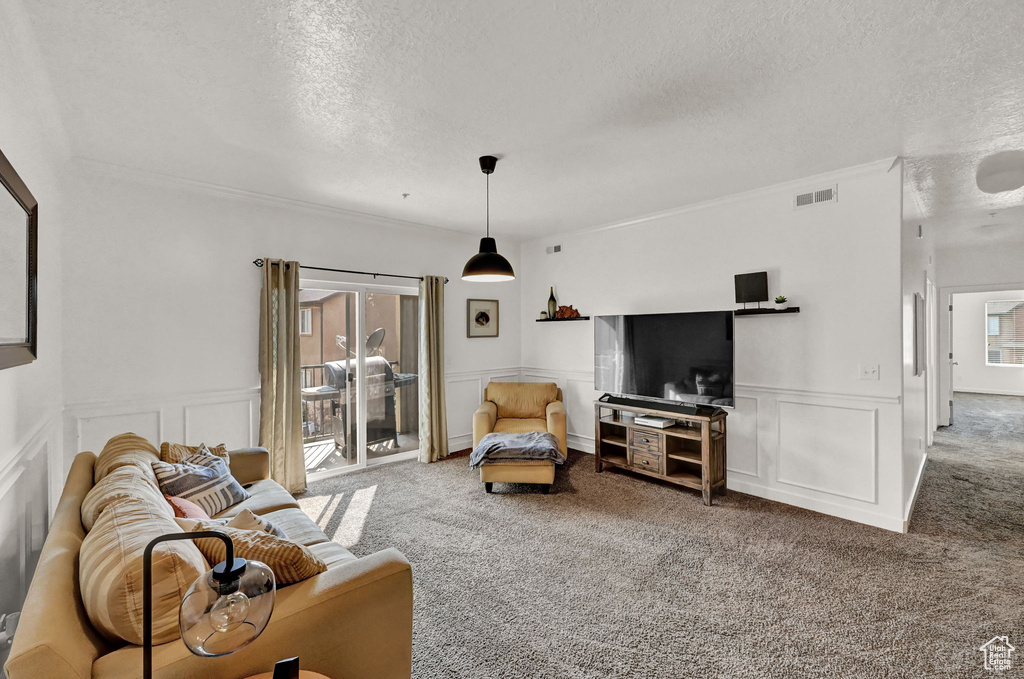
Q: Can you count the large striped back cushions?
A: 3